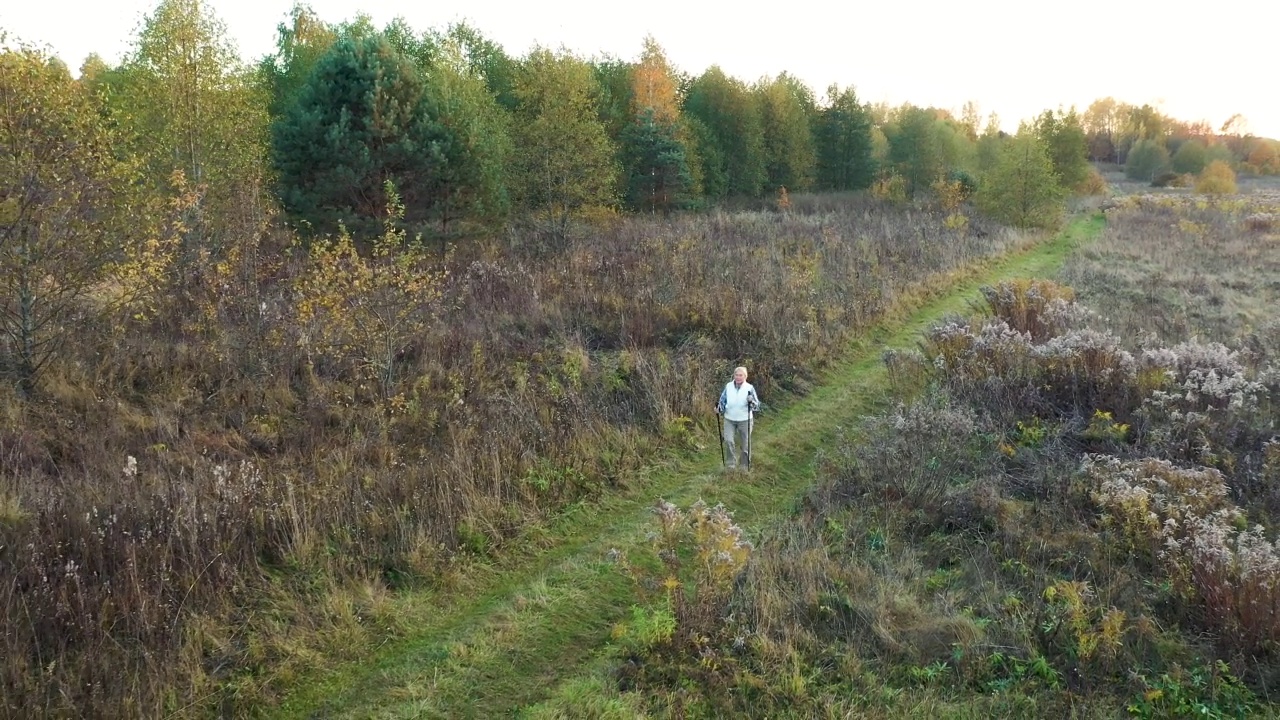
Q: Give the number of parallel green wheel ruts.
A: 2